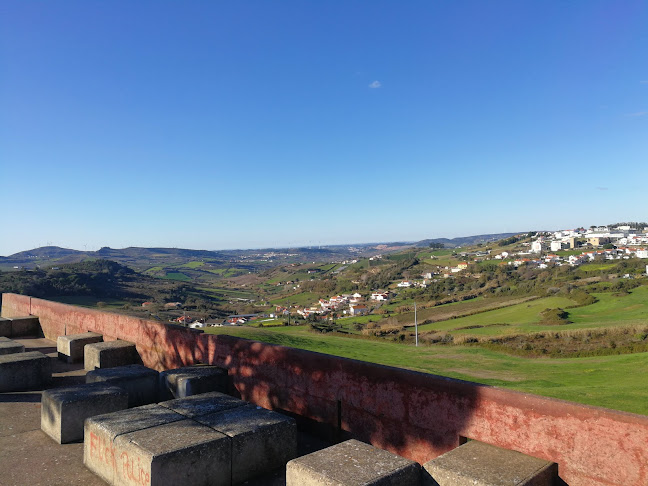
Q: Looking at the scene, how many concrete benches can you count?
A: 15